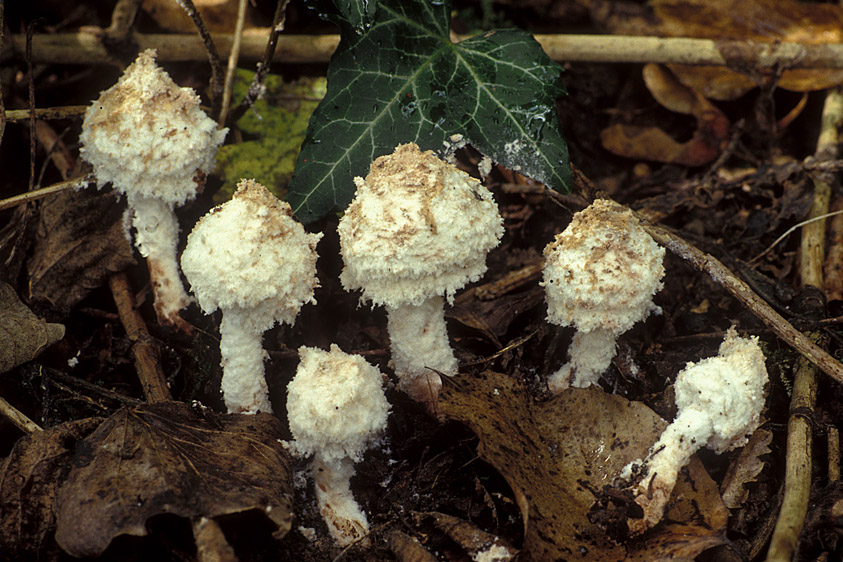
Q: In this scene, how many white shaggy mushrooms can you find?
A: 6